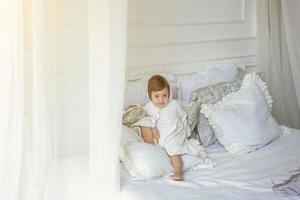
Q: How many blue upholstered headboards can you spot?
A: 0